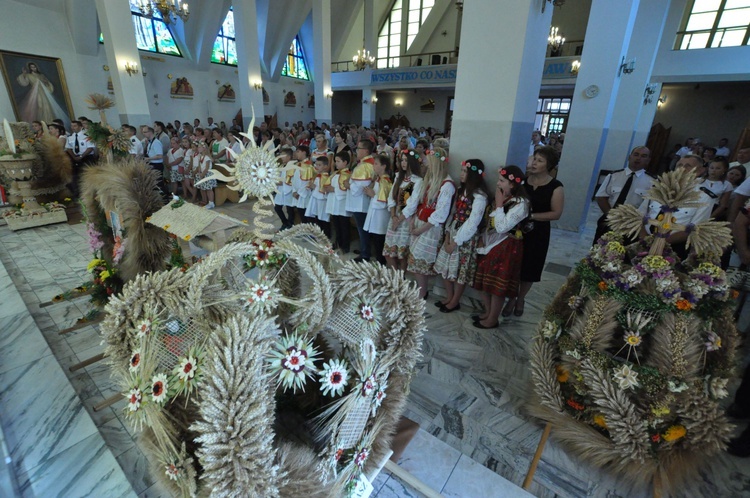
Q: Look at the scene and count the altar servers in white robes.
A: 6